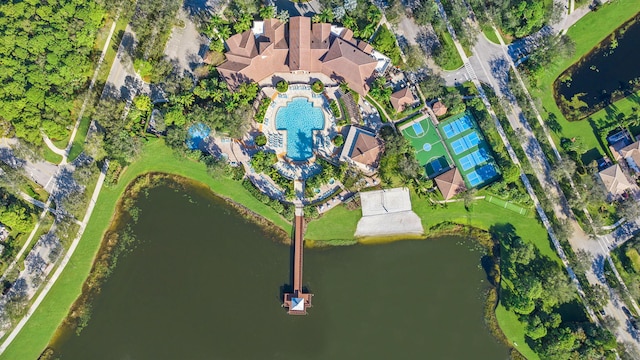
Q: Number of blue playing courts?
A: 4